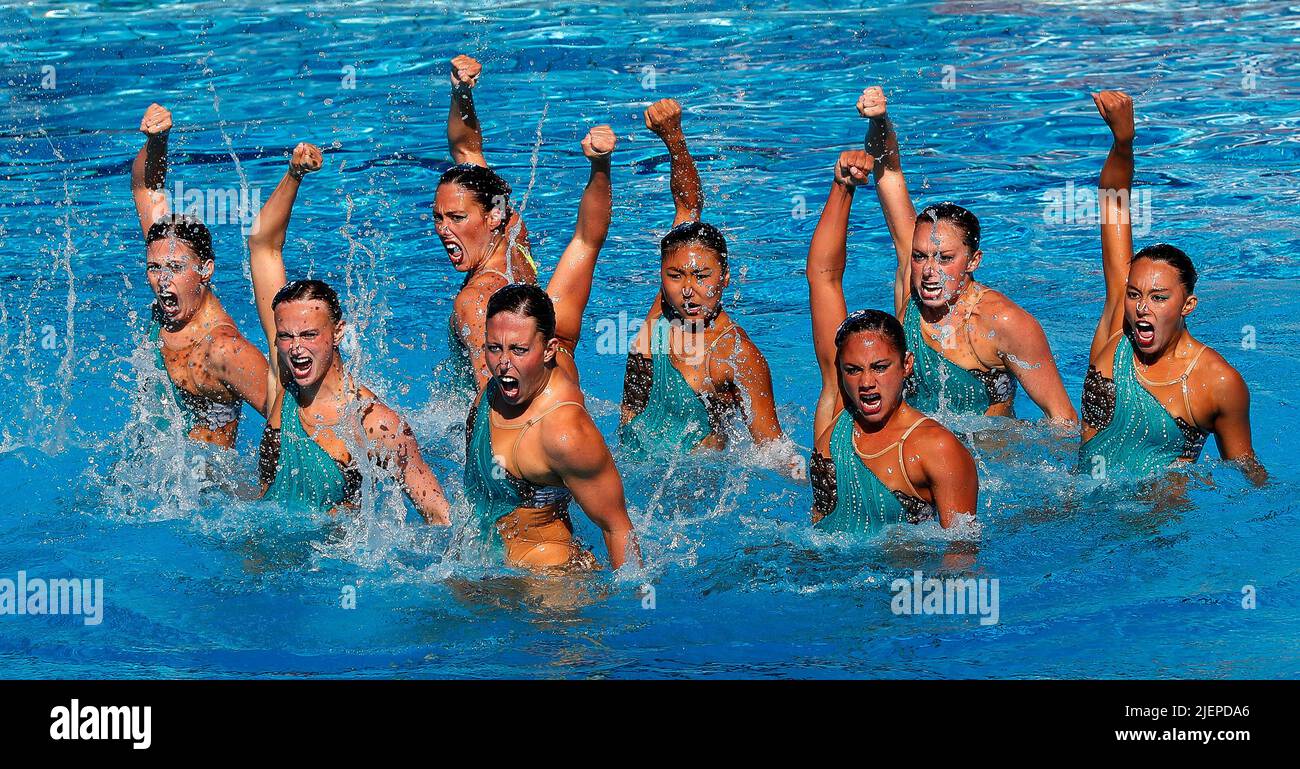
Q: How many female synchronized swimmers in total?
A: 8